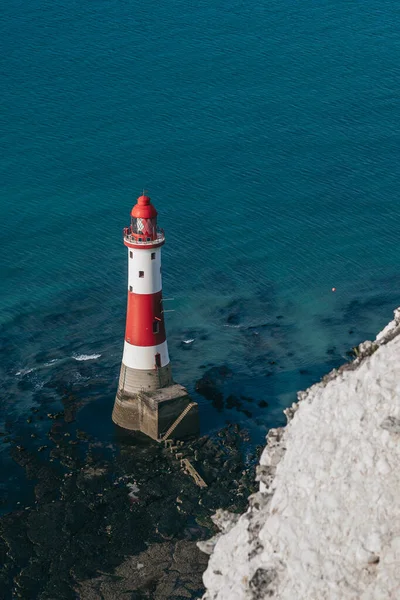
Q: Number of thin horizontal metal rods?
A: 2